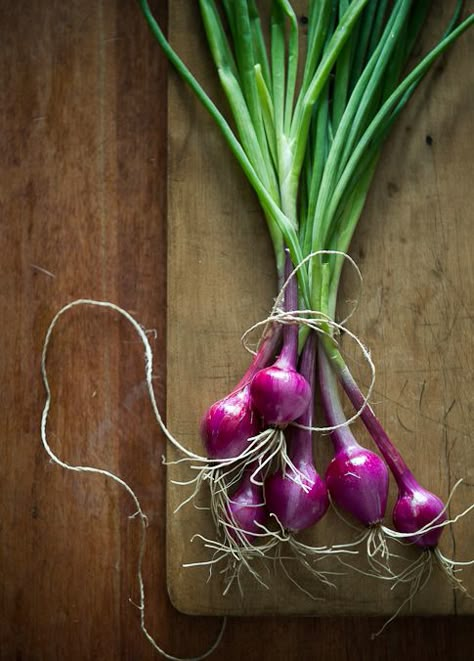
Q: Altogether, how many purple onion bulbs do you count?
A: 6